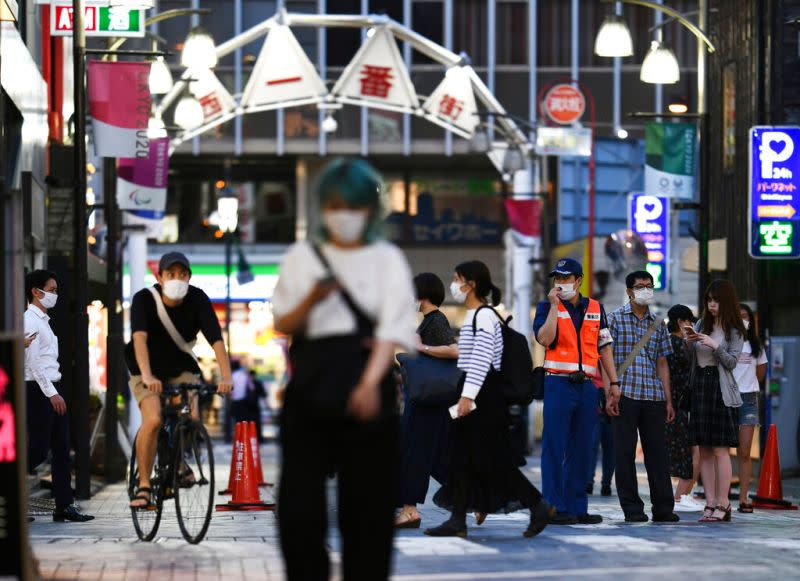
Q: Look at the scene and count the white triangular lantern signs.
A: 4